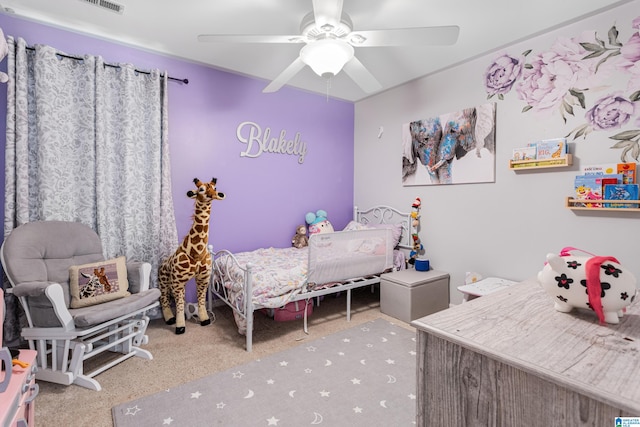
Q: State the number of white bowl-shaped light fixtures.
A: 1